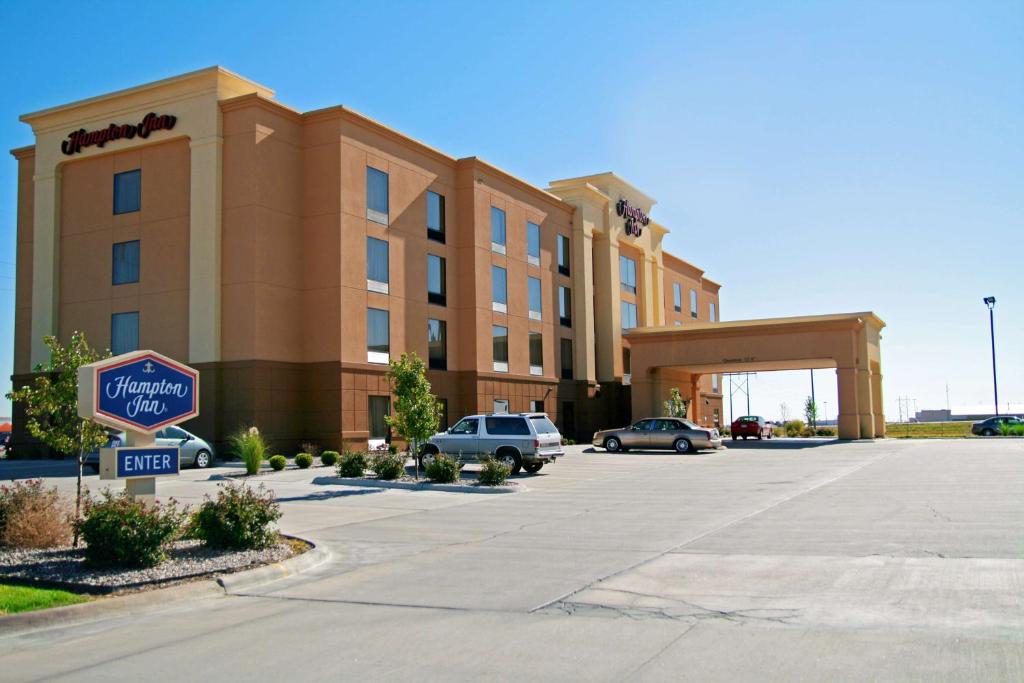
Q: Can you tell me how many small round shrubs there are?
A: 3